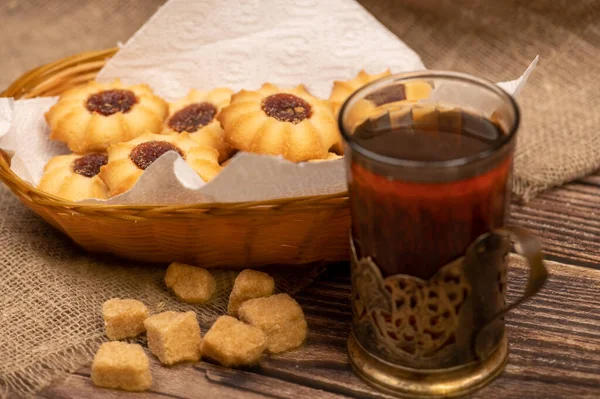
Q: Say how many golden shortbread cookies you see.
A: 6